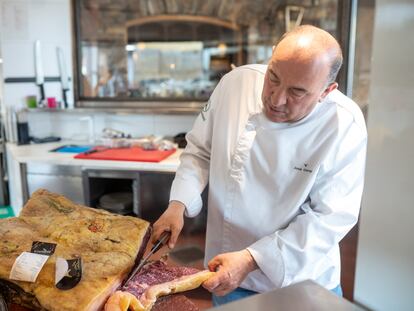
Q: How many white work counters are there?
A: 1